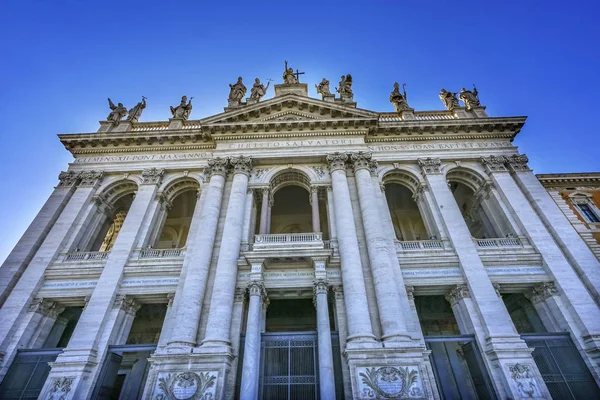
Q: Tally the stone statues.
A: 11